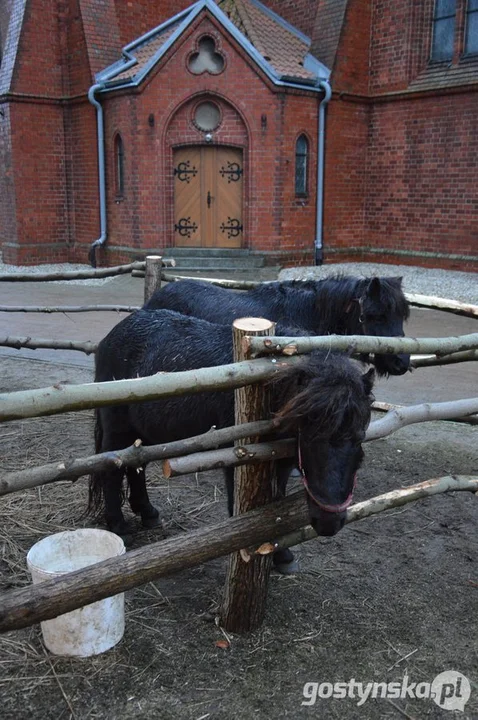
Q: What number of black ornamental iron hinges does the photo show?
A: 4